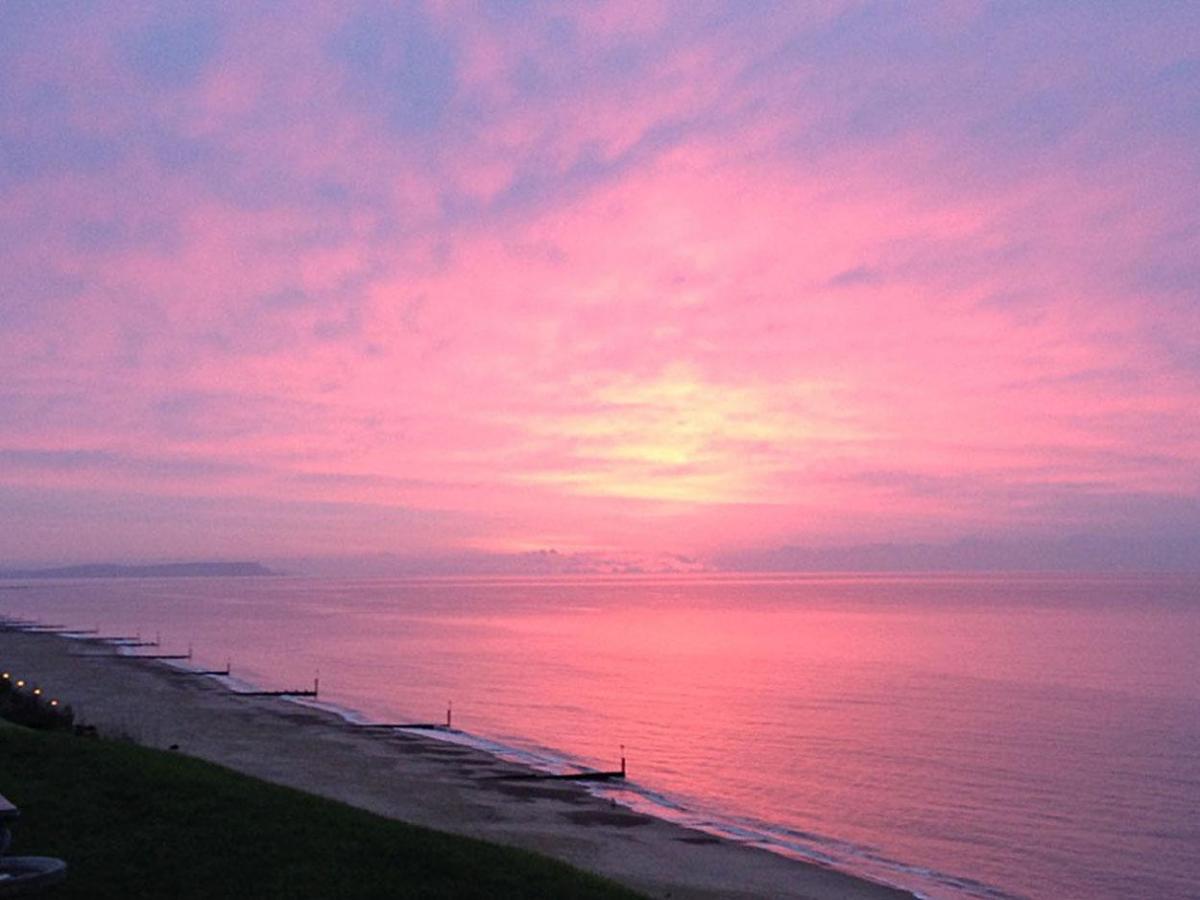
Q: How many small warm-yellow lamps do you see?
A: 4